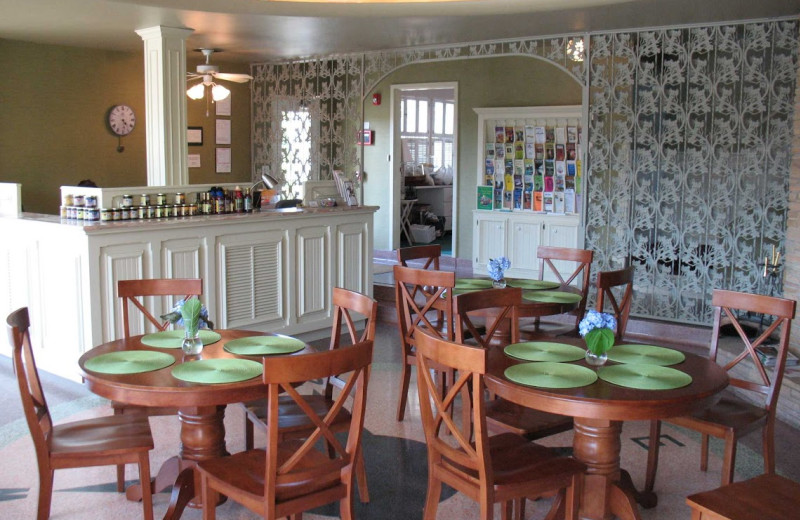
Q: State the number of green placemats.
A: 12